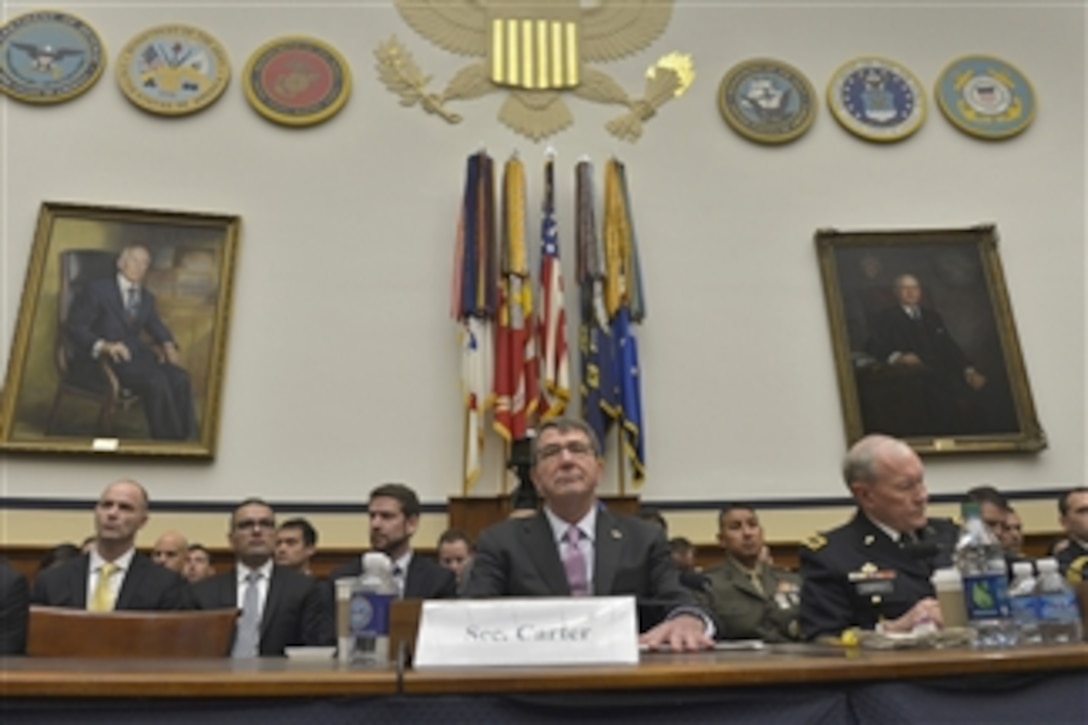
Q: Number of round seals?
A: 6